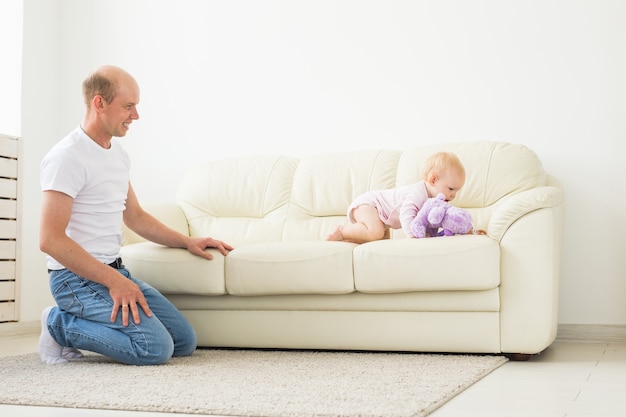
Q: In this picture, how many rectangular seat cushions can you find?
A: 3